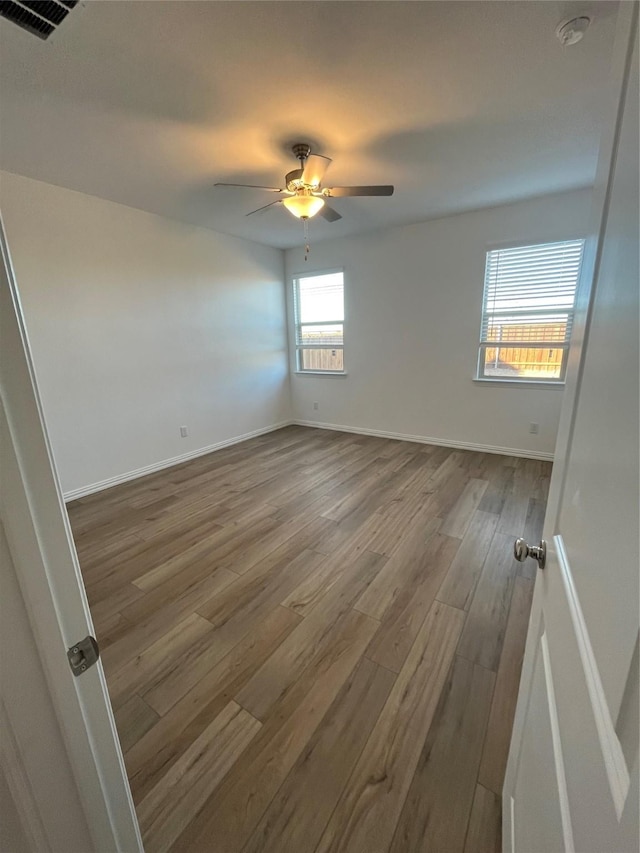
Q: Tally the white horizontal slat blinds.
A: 2